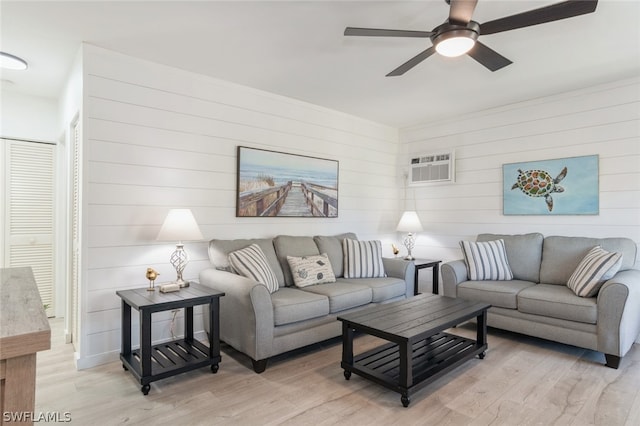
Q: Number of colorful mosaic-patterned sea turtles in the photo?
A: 1